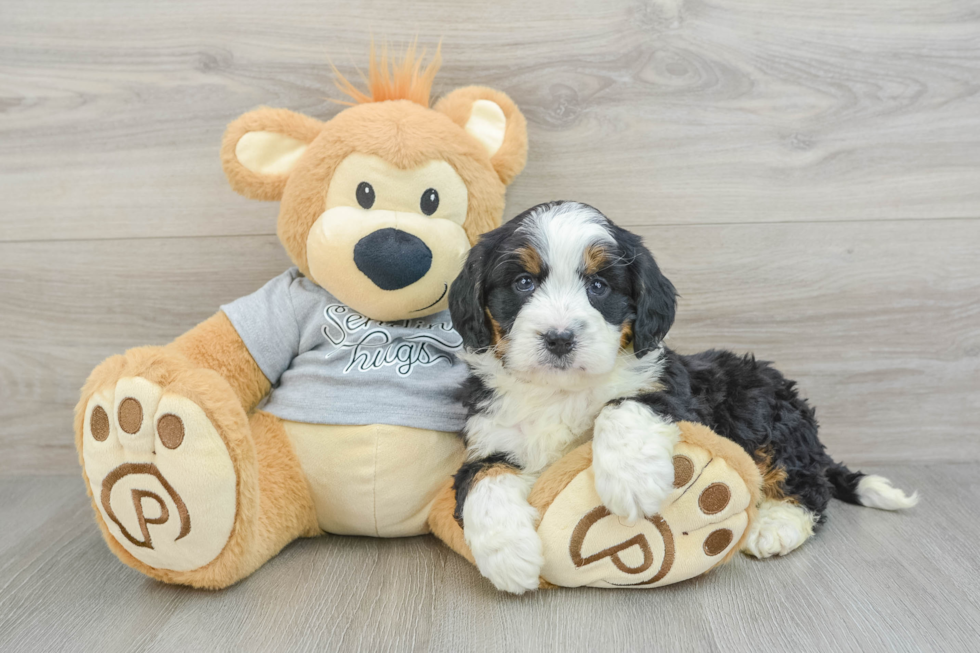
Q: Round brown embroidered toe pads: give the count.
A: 6